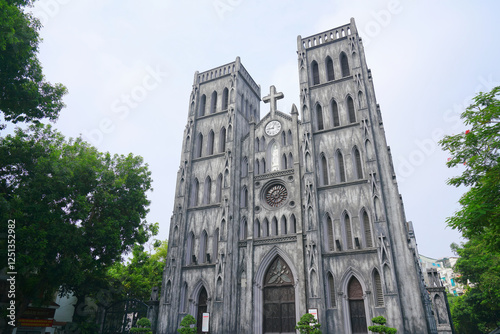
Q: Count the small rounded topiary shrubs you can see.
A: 4